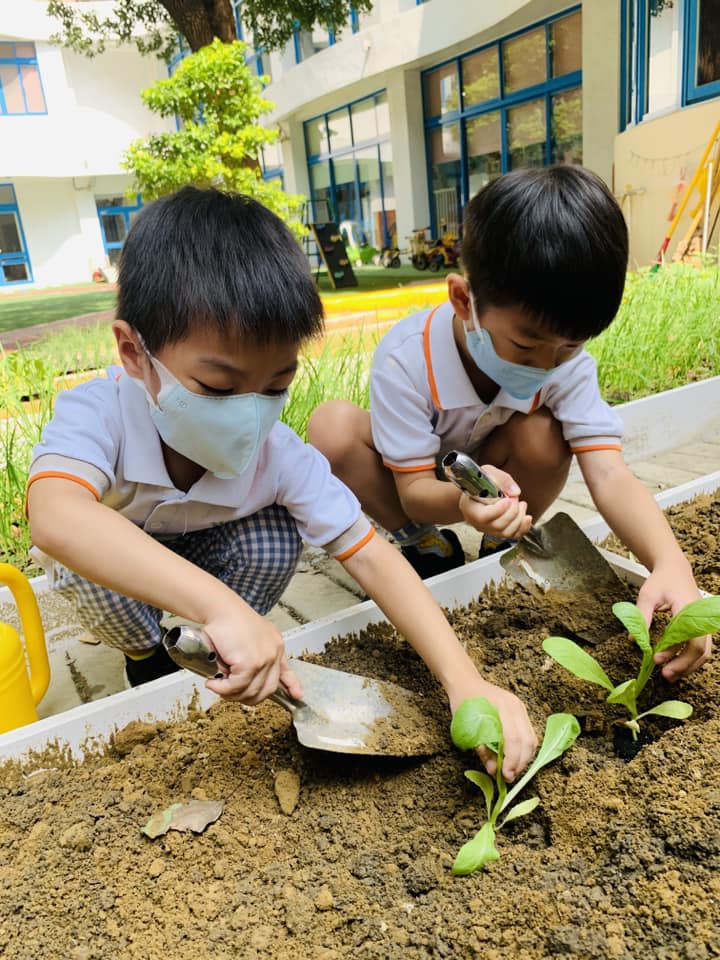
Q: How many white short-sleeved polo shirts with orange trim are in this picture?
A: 2